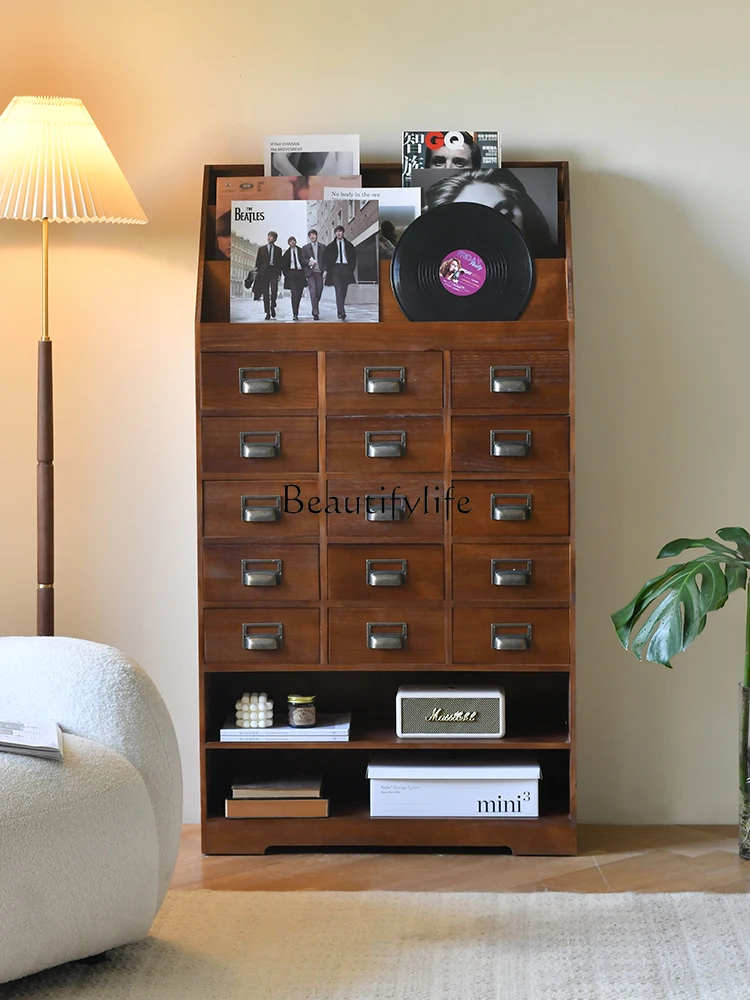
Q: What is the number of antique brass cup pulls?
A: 15